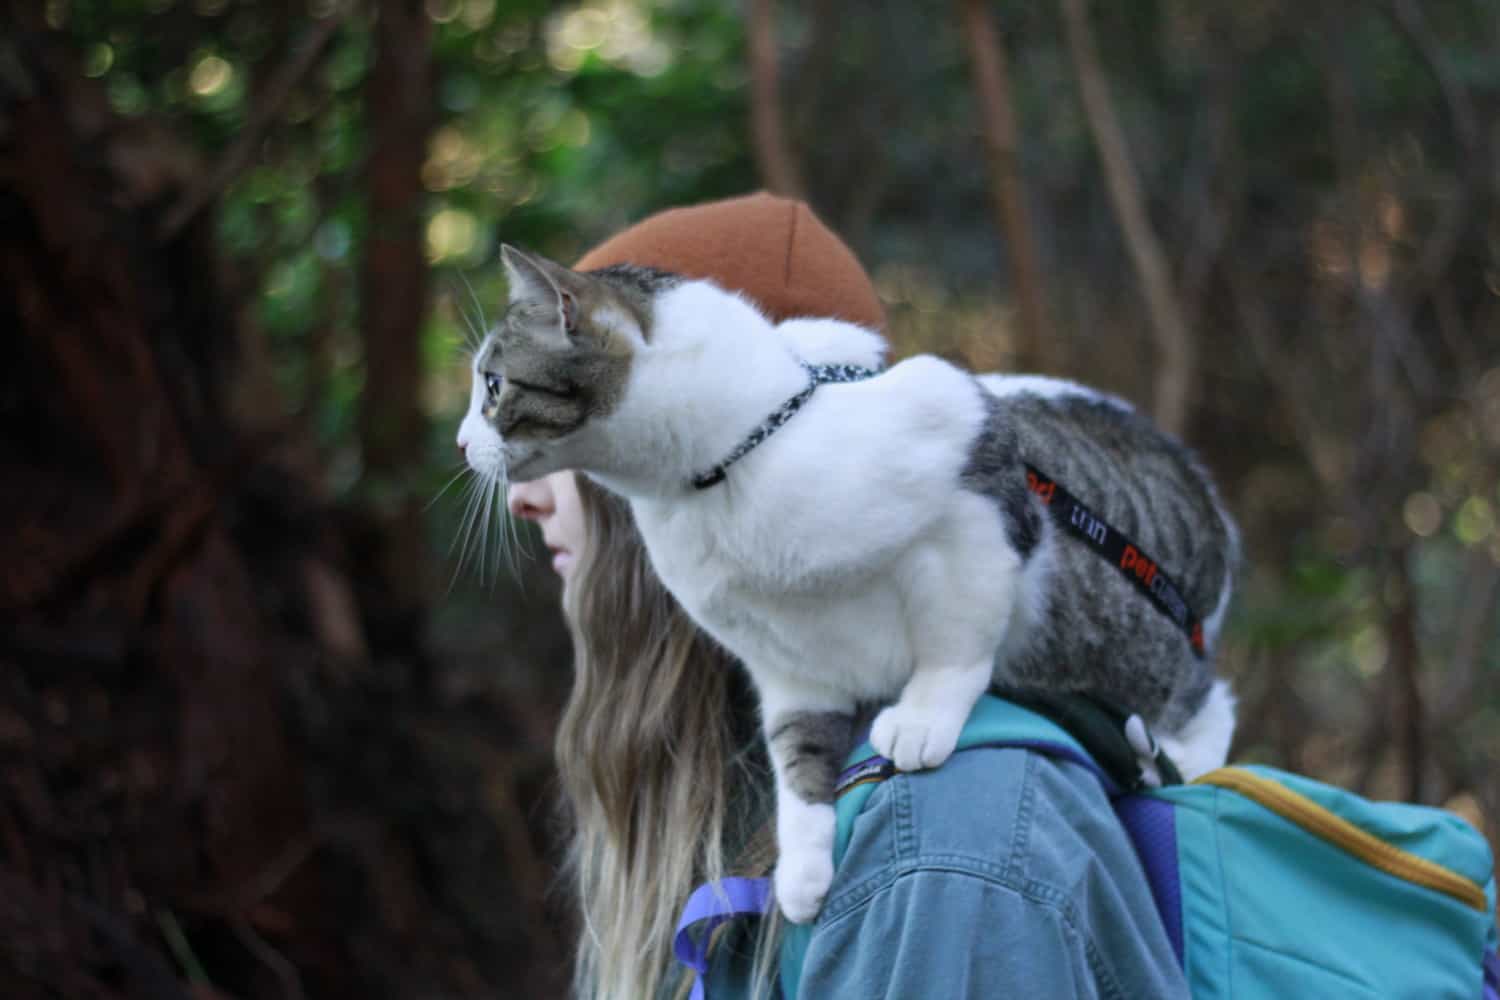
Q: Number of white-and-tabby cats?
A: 1